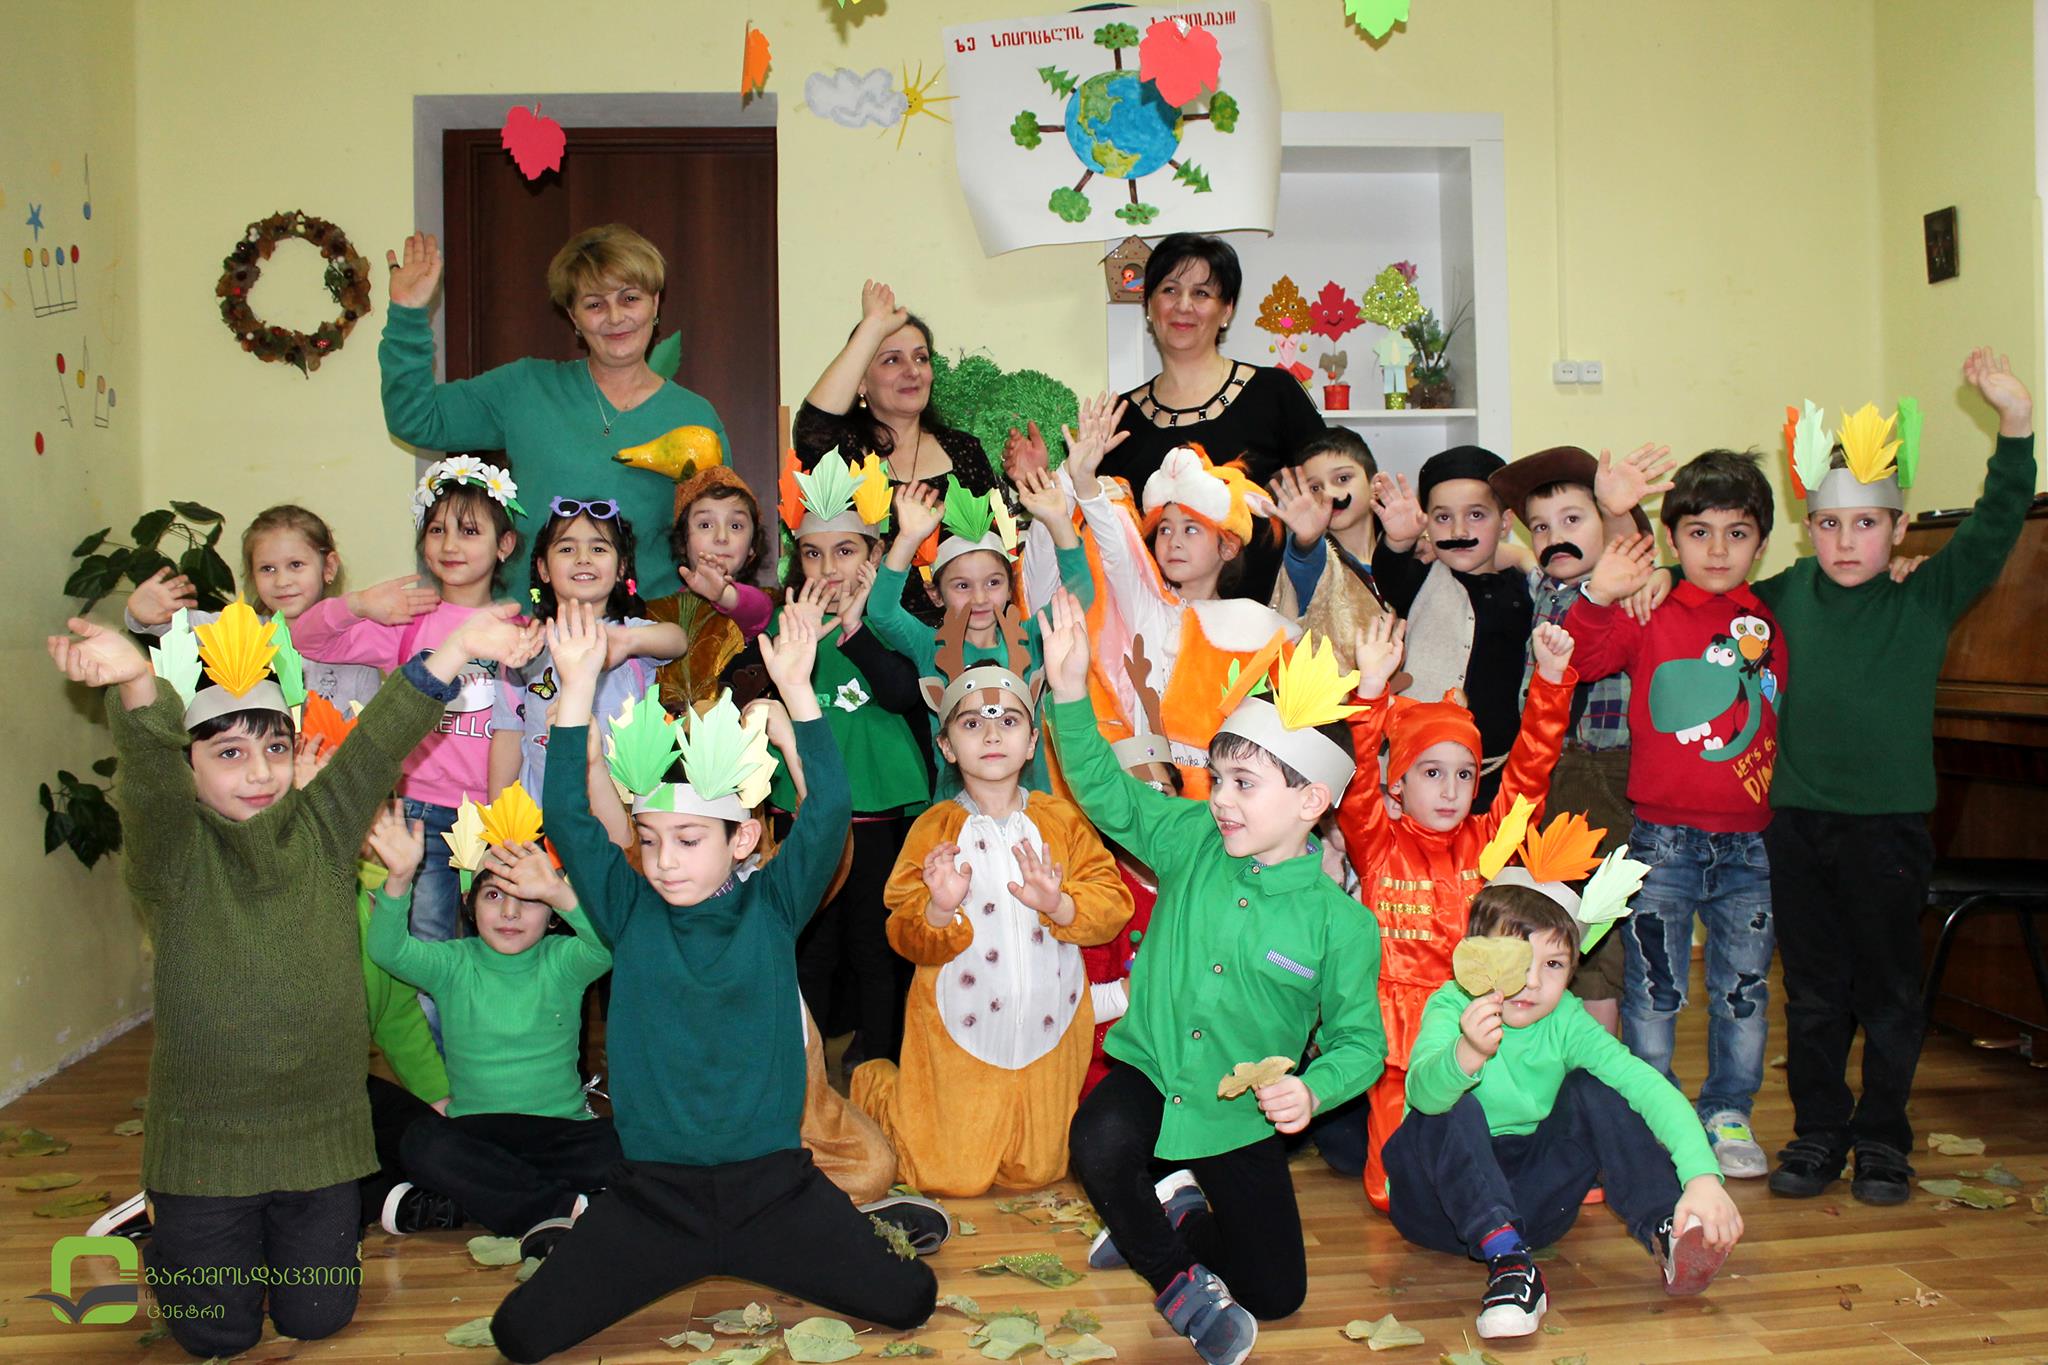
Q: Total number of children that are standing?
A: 12